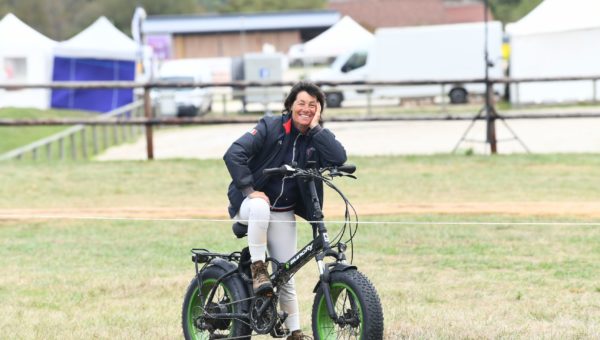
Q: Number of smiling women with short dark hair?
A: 1